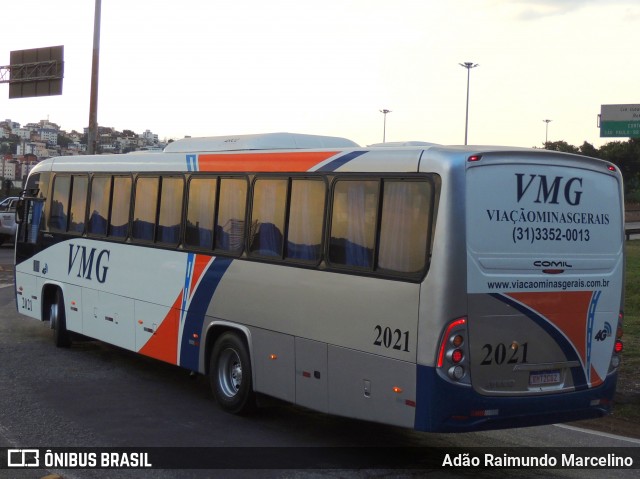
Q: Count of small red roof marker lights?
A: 2